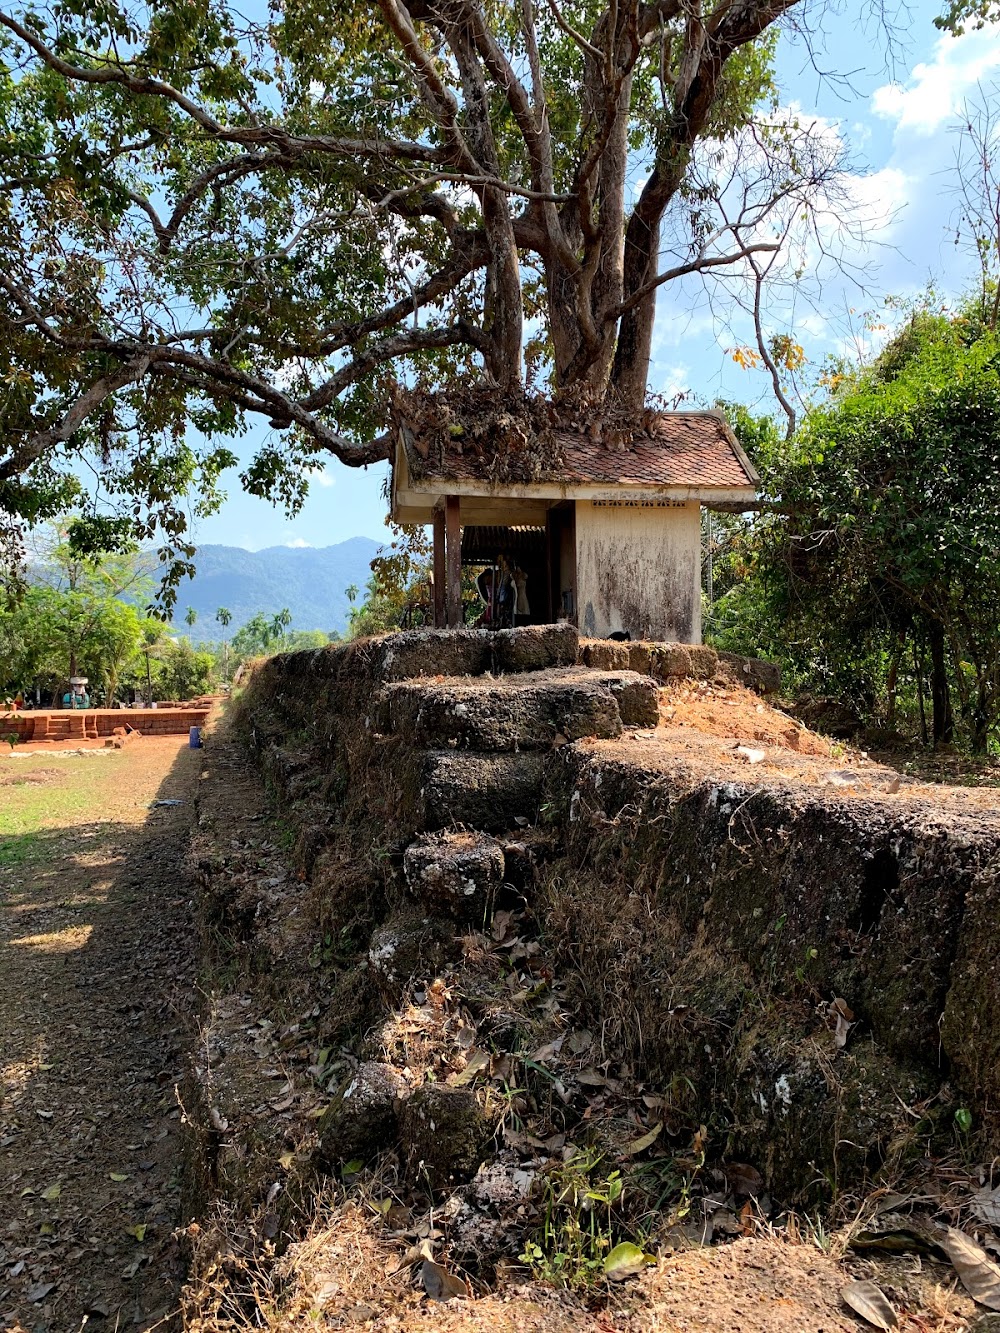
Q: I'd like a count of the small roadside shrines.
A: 1